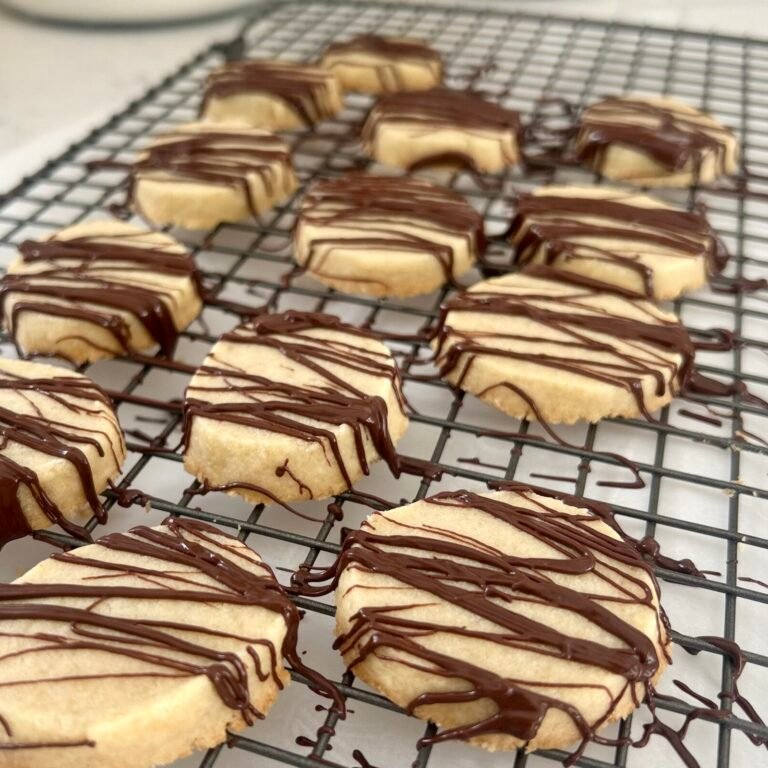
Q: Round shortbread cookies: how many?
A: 13